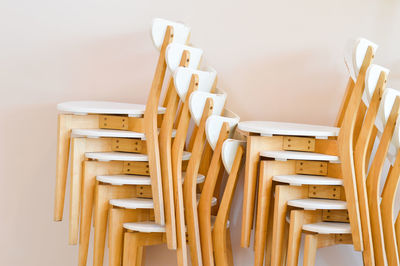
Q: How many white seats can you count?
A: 11